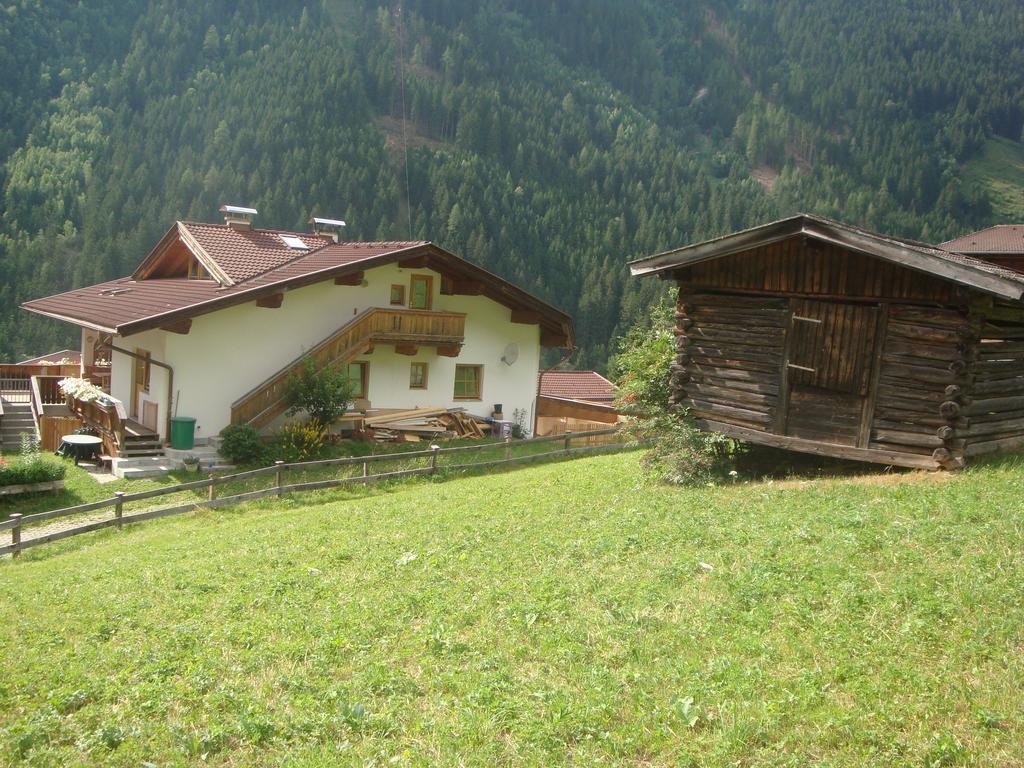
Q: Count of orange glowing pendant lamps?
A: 0